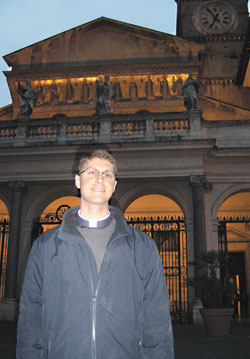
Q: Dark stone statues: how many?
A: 3